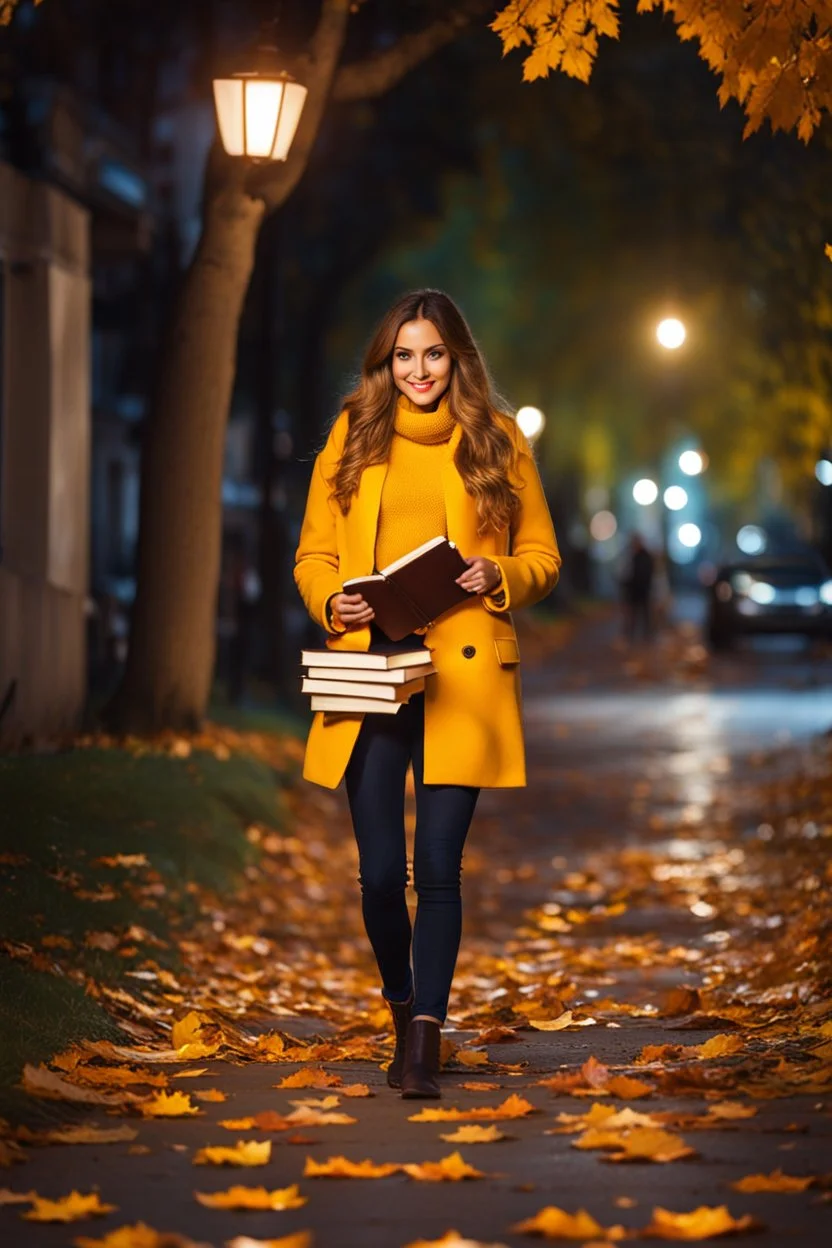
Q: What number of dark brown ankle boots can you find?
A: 2